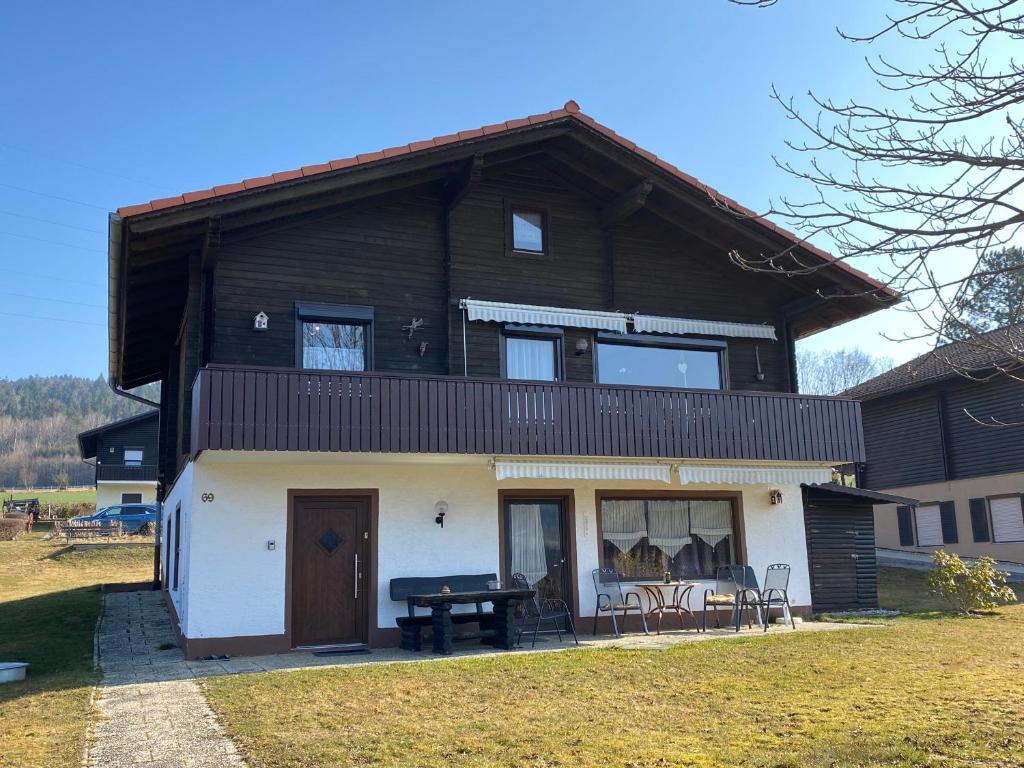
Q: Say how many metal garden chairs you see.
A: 5